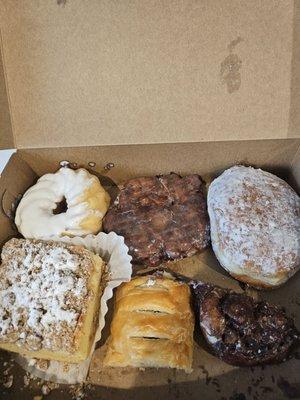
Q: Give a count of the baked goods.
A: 6